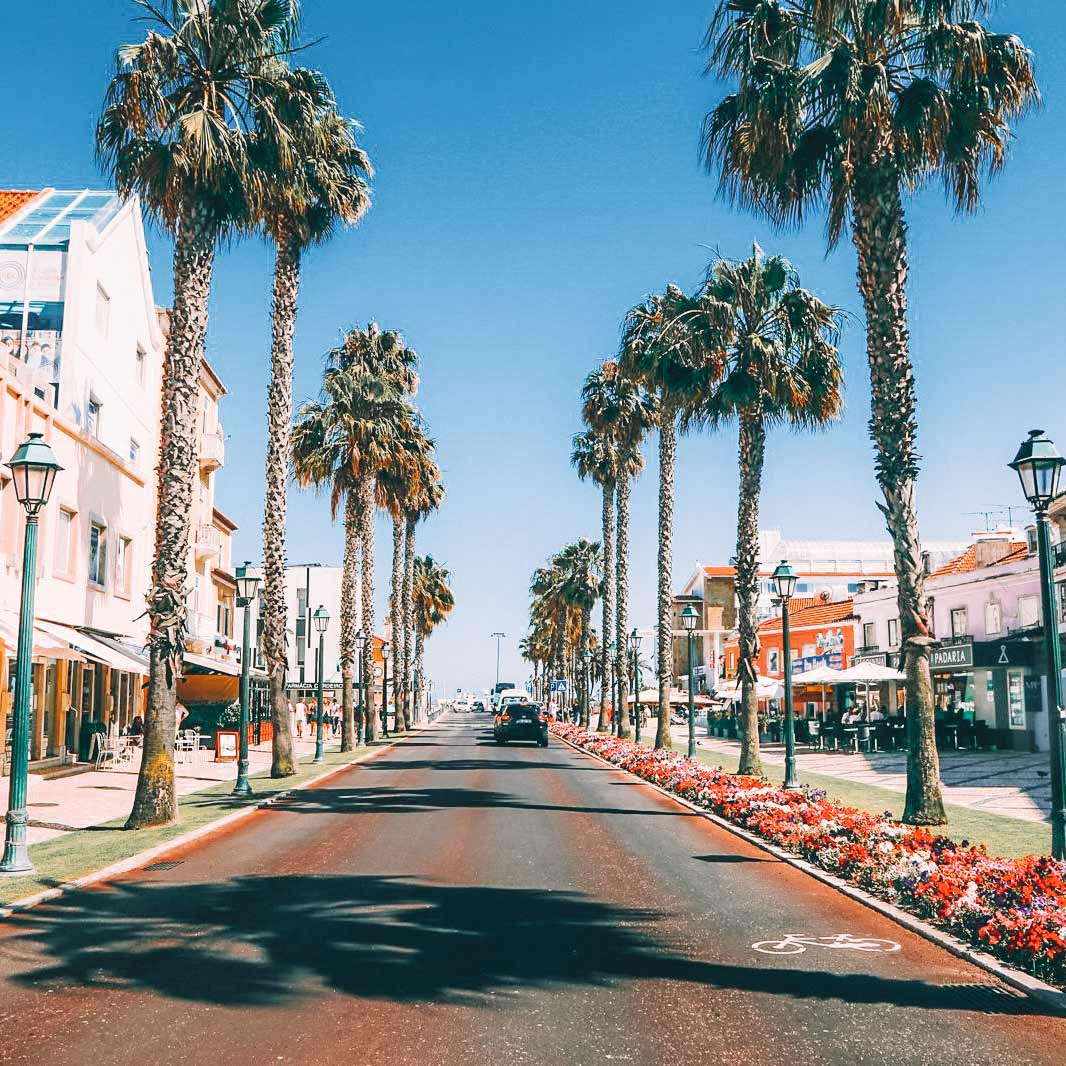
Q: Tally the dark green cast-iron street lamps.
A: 11